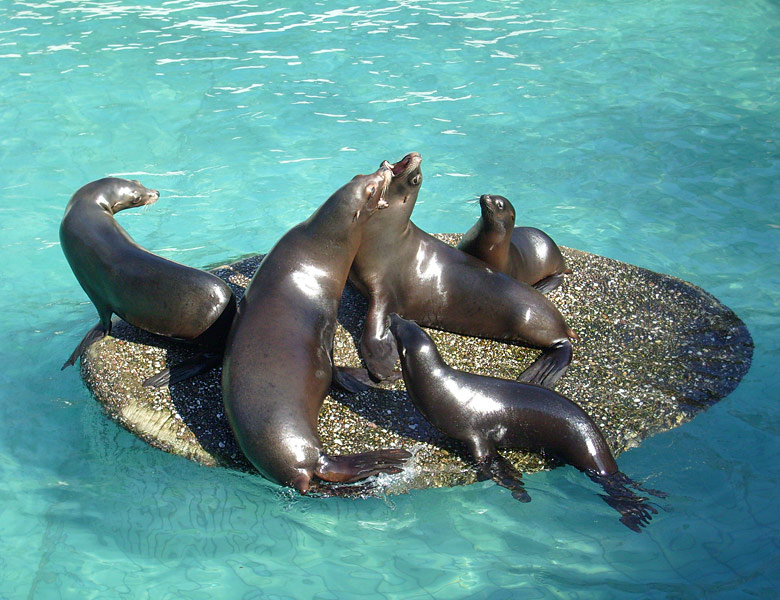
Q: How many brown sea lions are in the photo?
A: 5